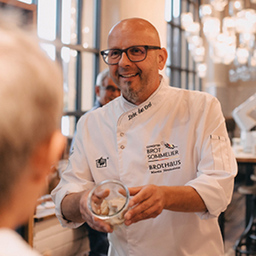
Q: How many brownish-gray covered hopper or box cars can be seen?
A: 0